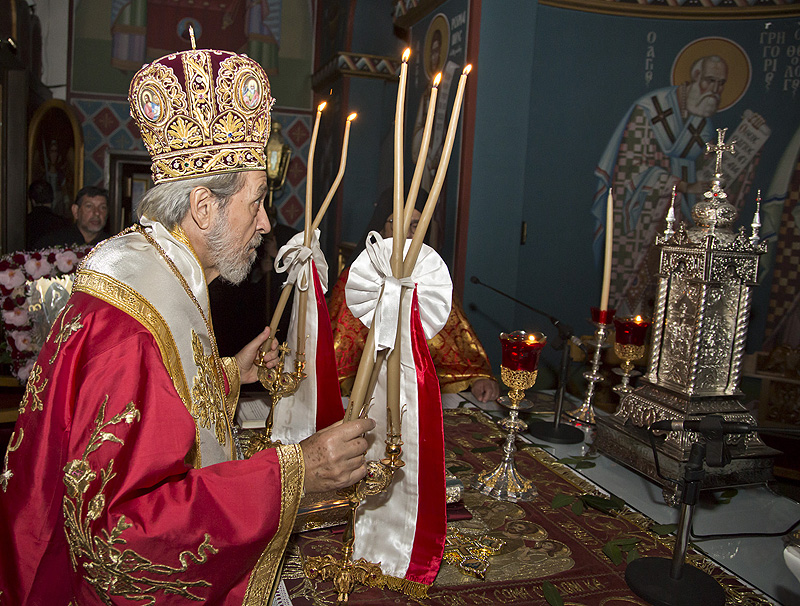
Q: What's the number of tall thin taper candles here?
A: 6